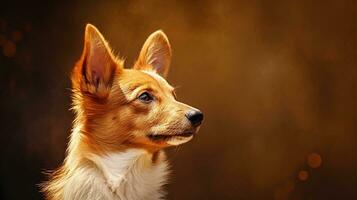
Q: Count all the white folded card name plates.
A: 0